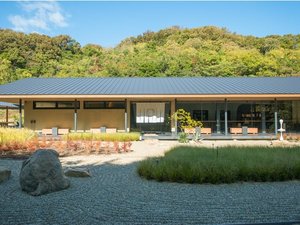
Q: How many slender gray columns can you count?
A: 6